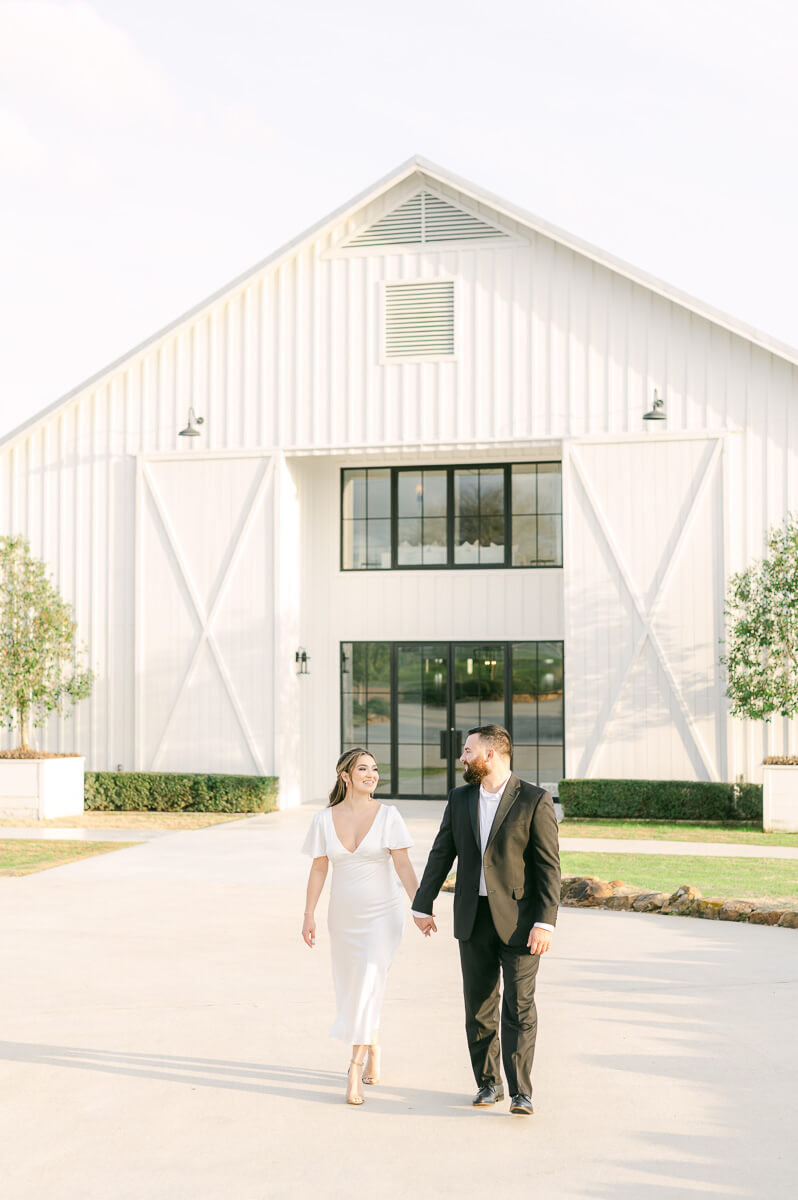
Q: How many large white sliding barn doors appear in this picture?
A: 2